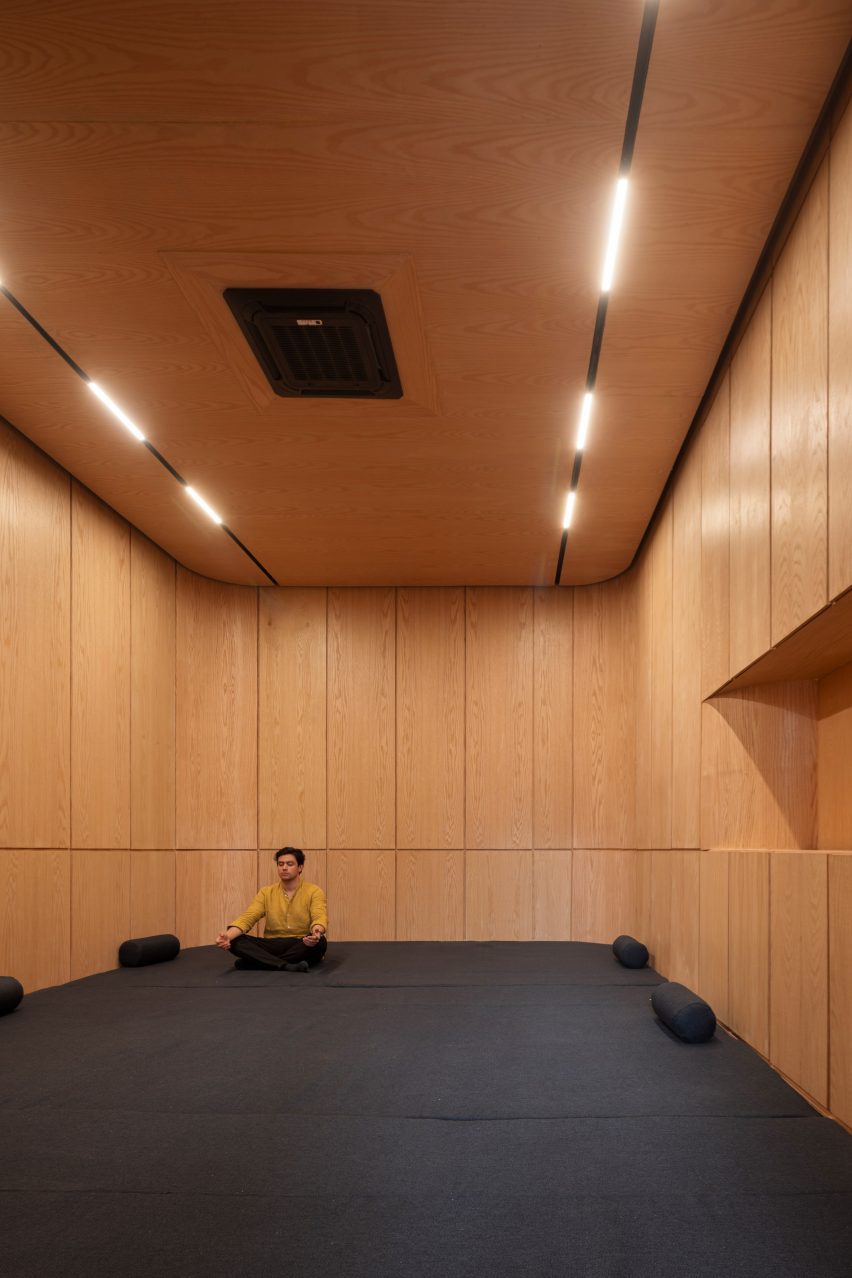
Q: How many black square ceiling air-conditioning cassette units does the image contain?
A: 1